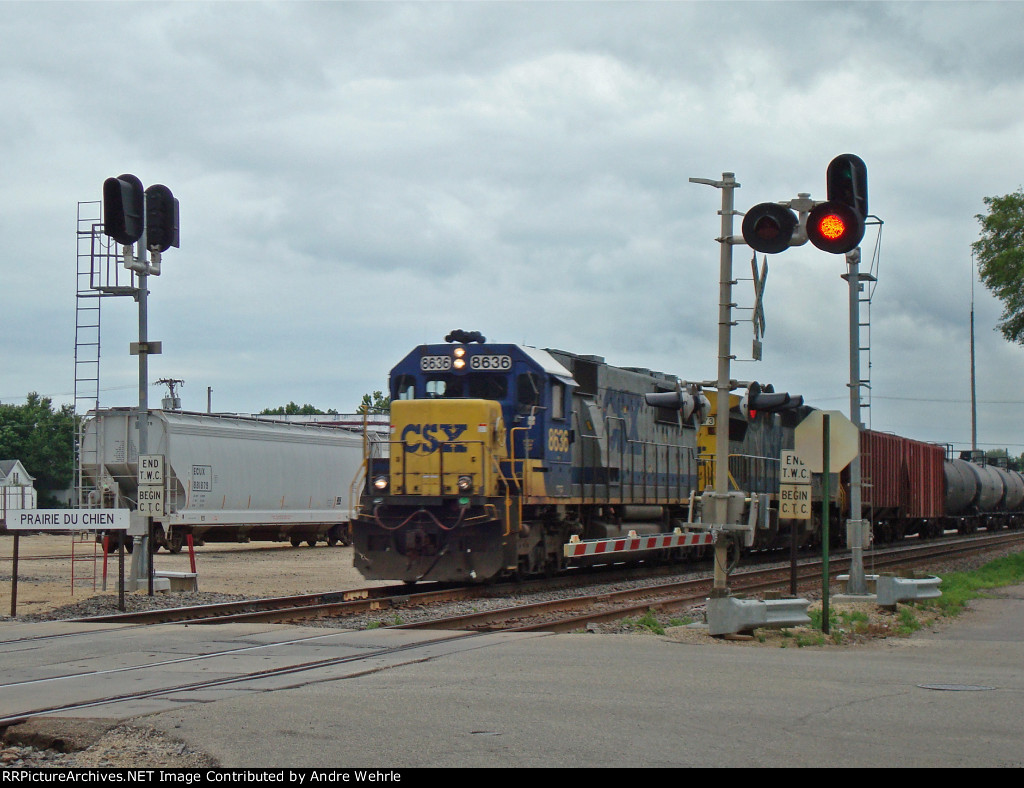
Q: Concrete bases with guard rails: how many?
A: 2